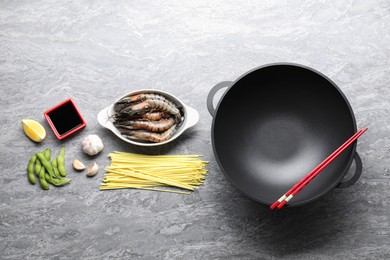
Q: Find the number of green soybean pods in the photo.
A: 8